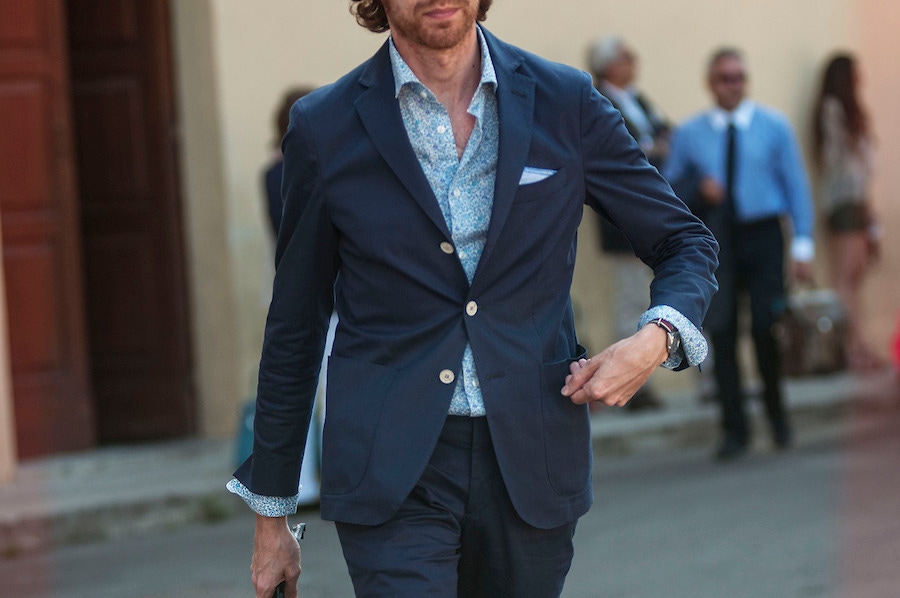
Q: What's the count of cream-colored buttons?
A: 3